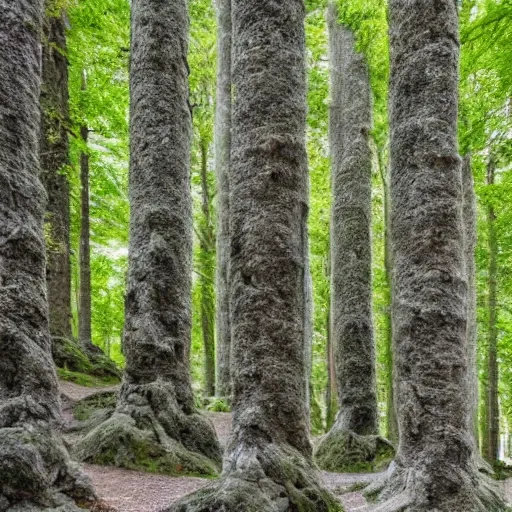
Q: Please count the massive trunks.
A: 5